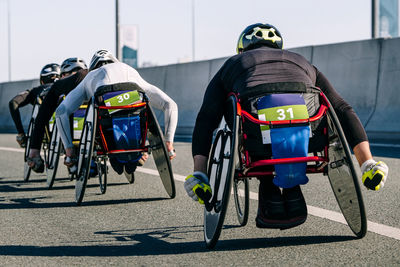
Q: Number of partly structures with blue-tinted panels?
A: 2